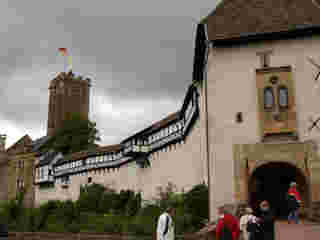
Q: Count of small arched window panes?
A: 2